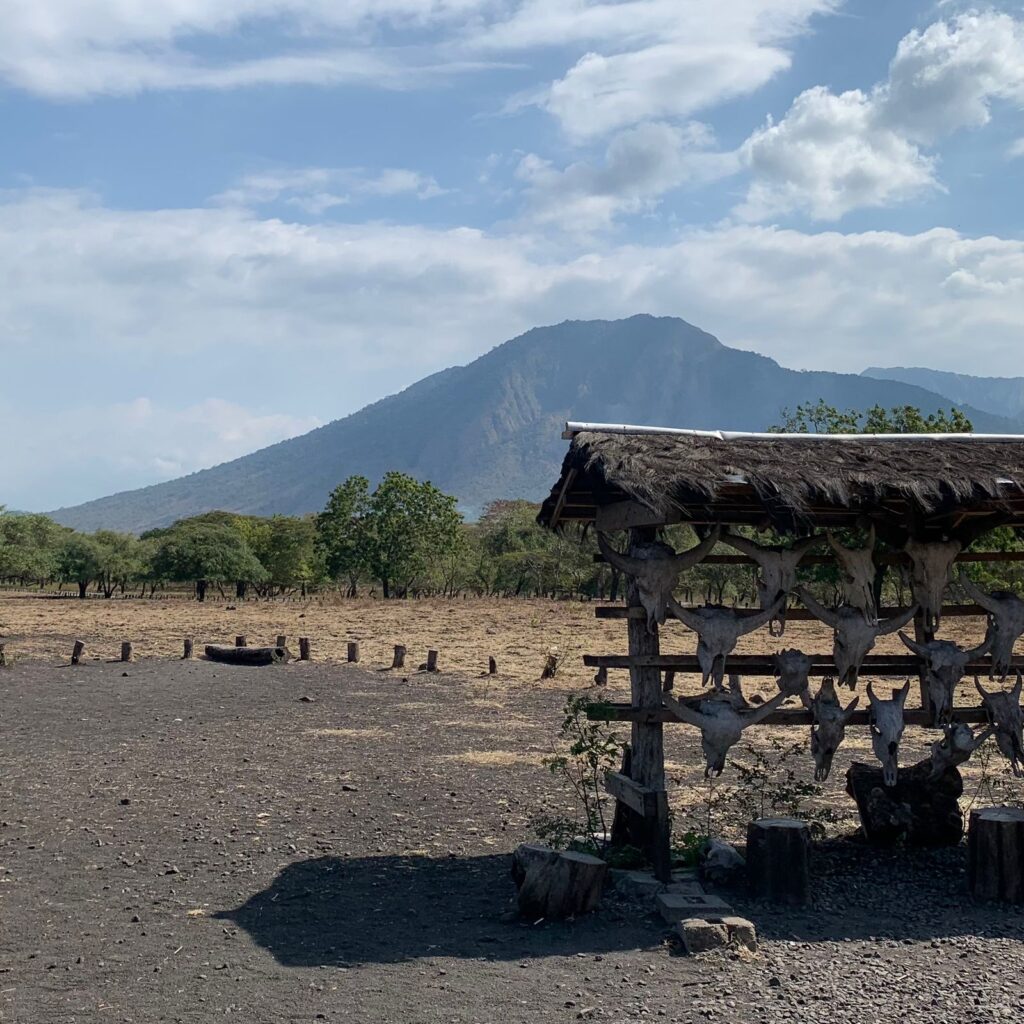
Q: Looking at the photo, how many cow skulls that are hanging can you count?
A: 14